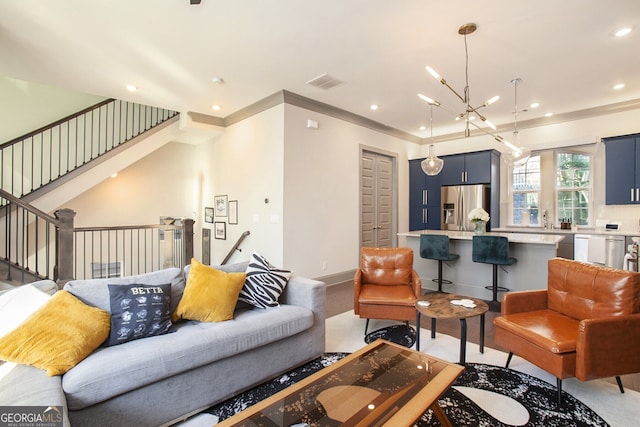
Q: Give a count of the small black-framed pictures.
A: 4